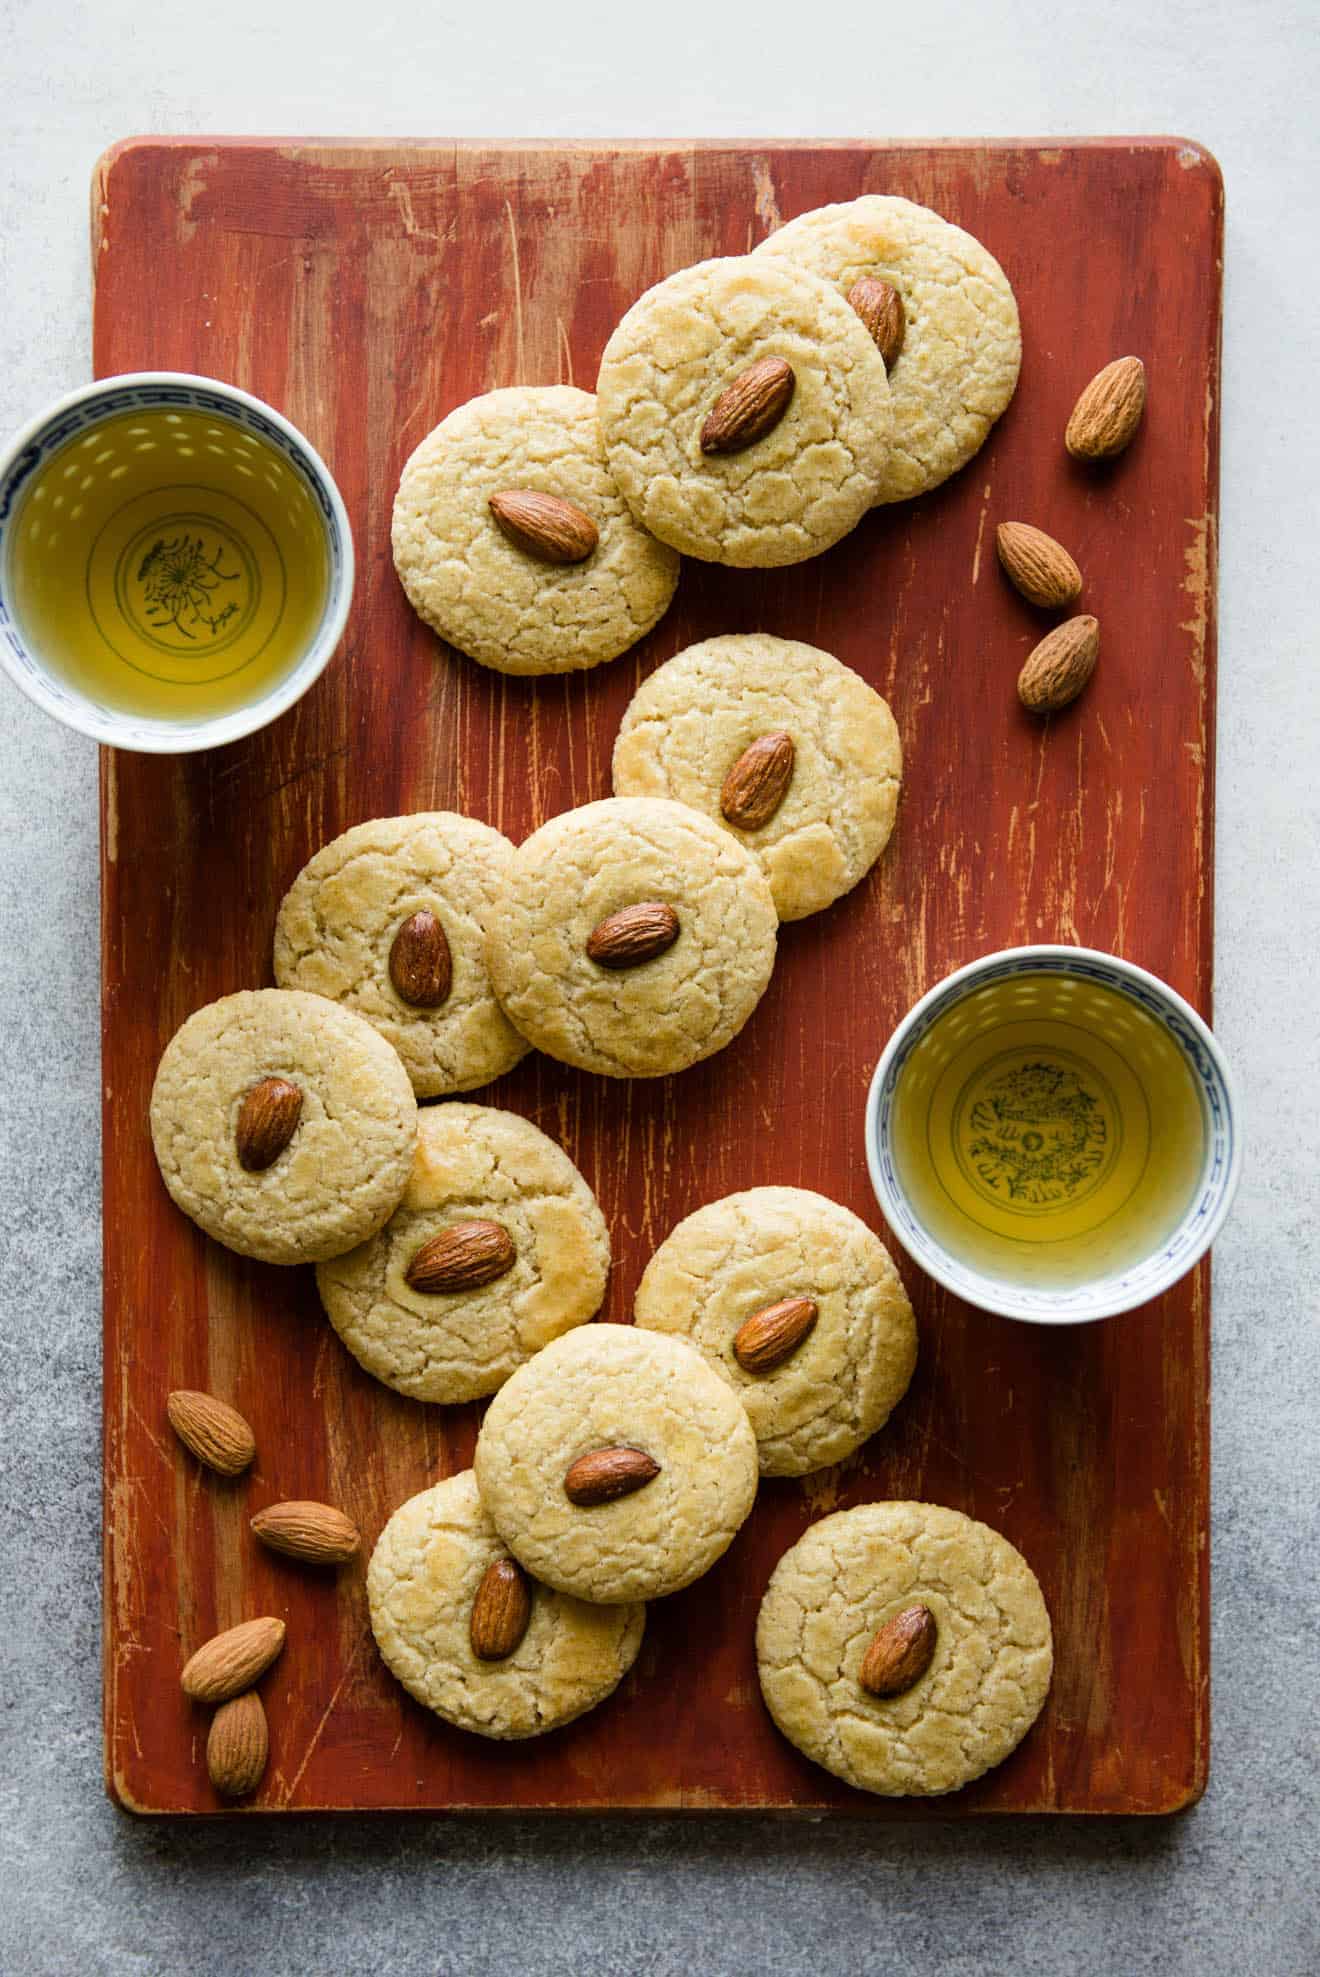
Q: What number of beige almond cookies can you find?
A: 12